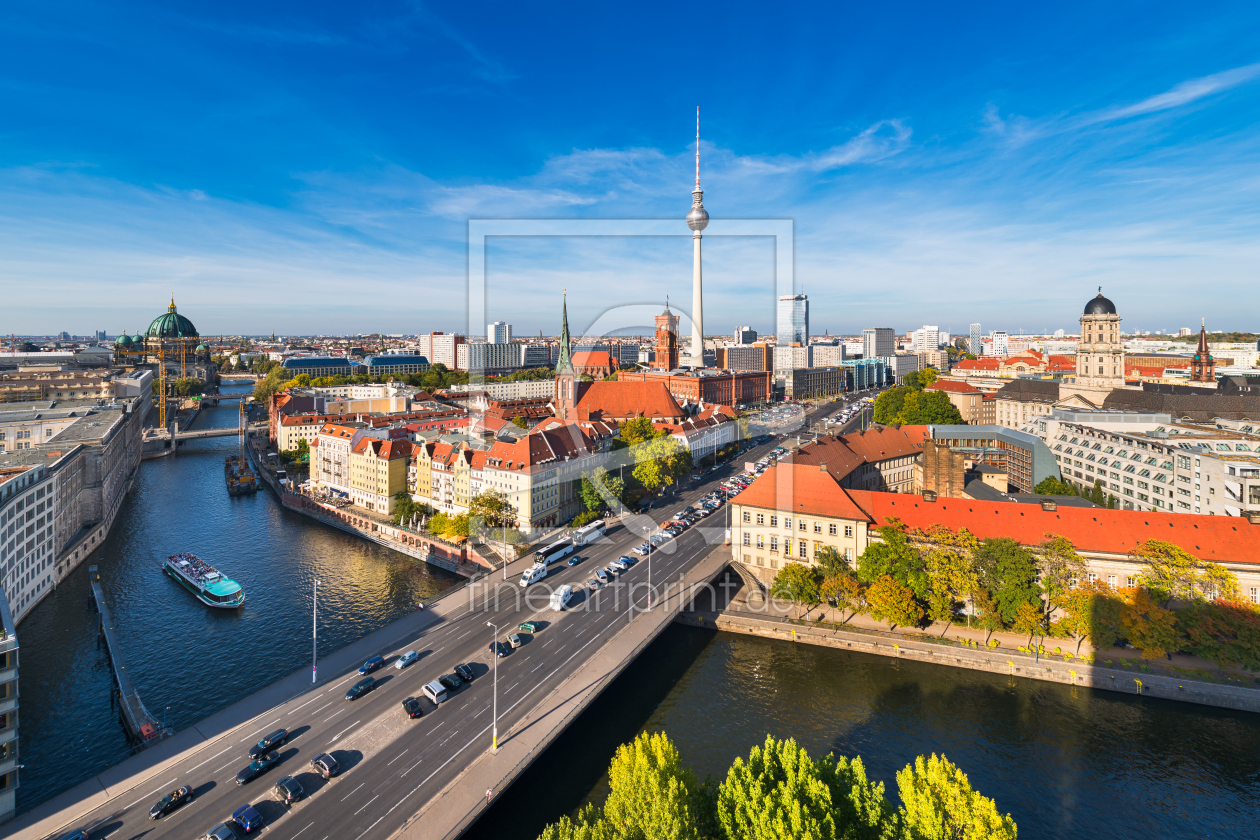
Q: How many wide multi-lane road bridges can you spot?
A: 1